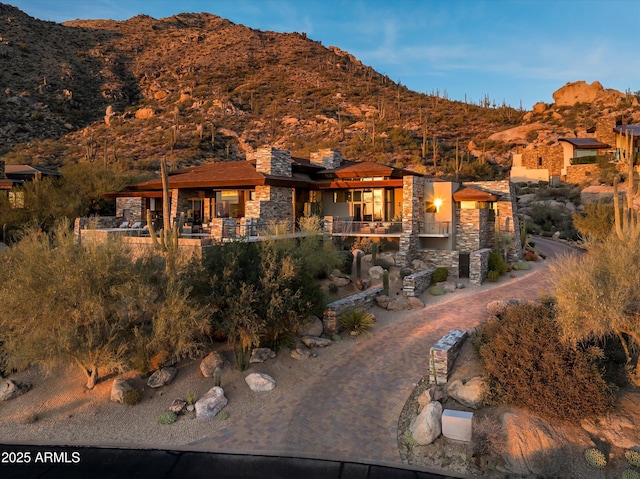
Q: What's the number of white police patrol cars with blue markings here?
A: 0